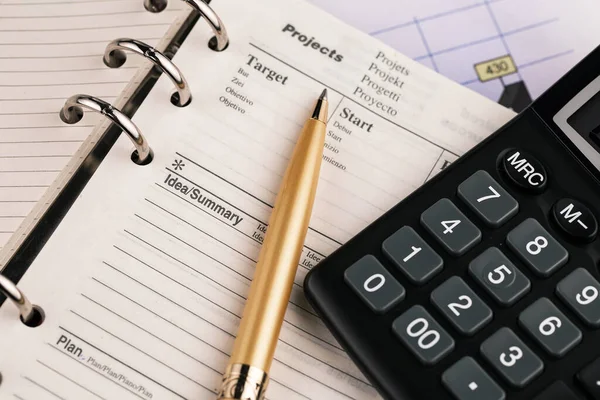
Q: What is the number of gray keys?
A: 12